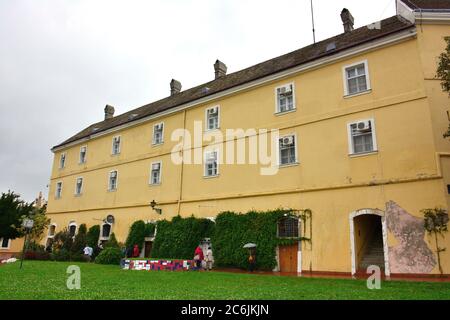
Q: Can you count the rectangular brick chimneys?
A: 4